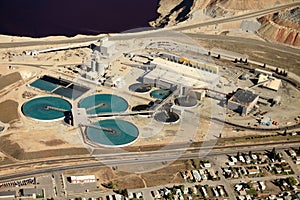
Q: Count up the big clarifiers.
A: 3